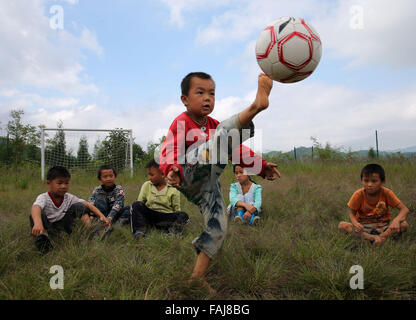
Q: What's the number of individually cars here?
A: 0